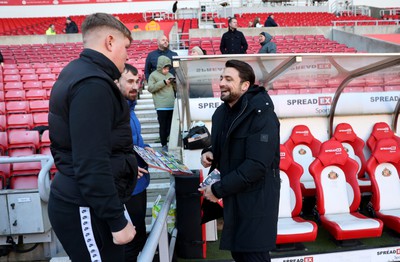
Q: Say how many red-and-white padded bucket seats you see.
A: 6